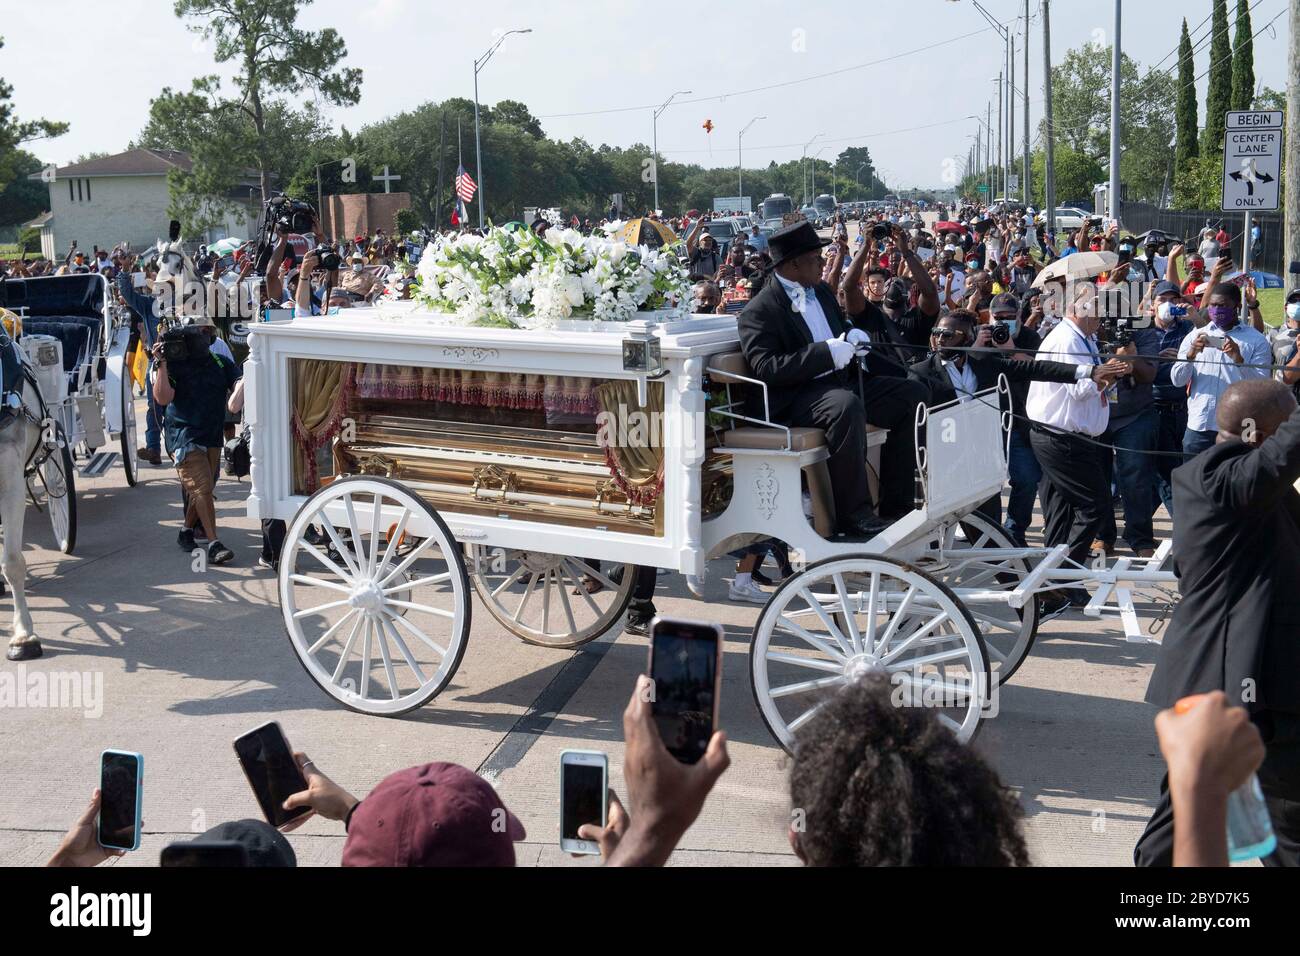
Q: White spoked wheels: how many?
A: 6